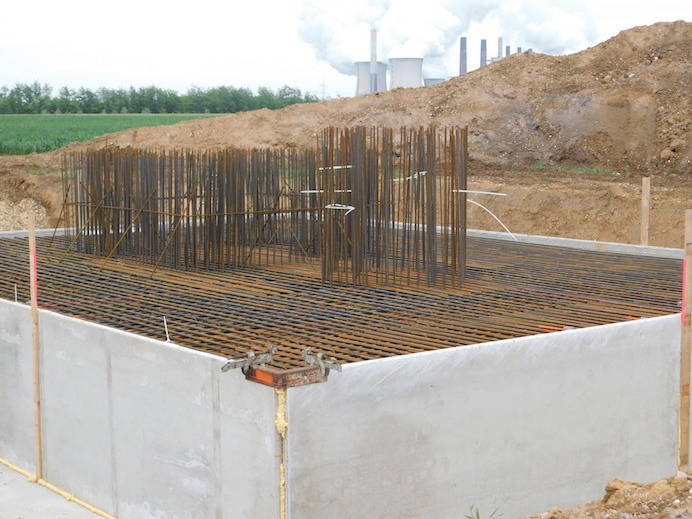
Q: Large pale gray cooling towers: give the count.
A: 2